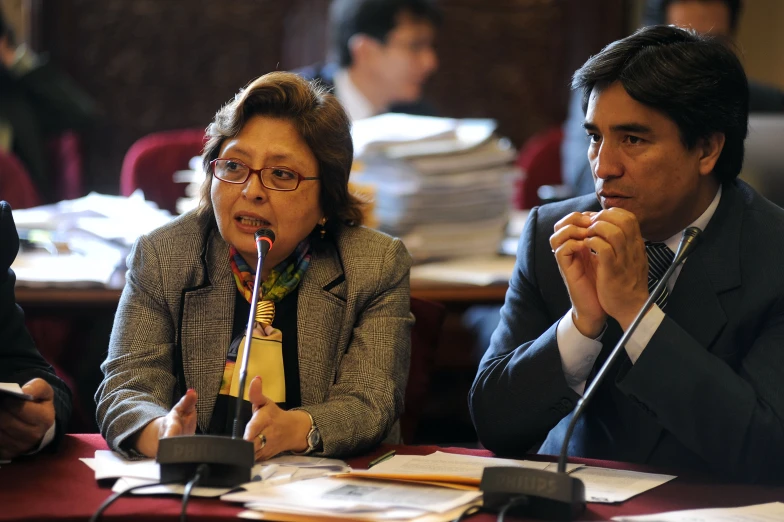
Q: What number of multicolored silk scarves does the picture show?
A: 1